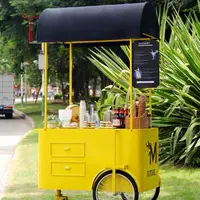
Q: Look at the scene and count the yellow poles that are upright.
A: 4